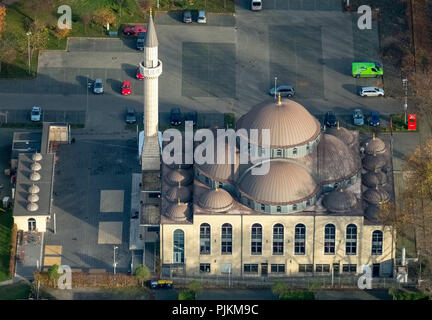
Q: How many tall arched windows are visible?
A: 9